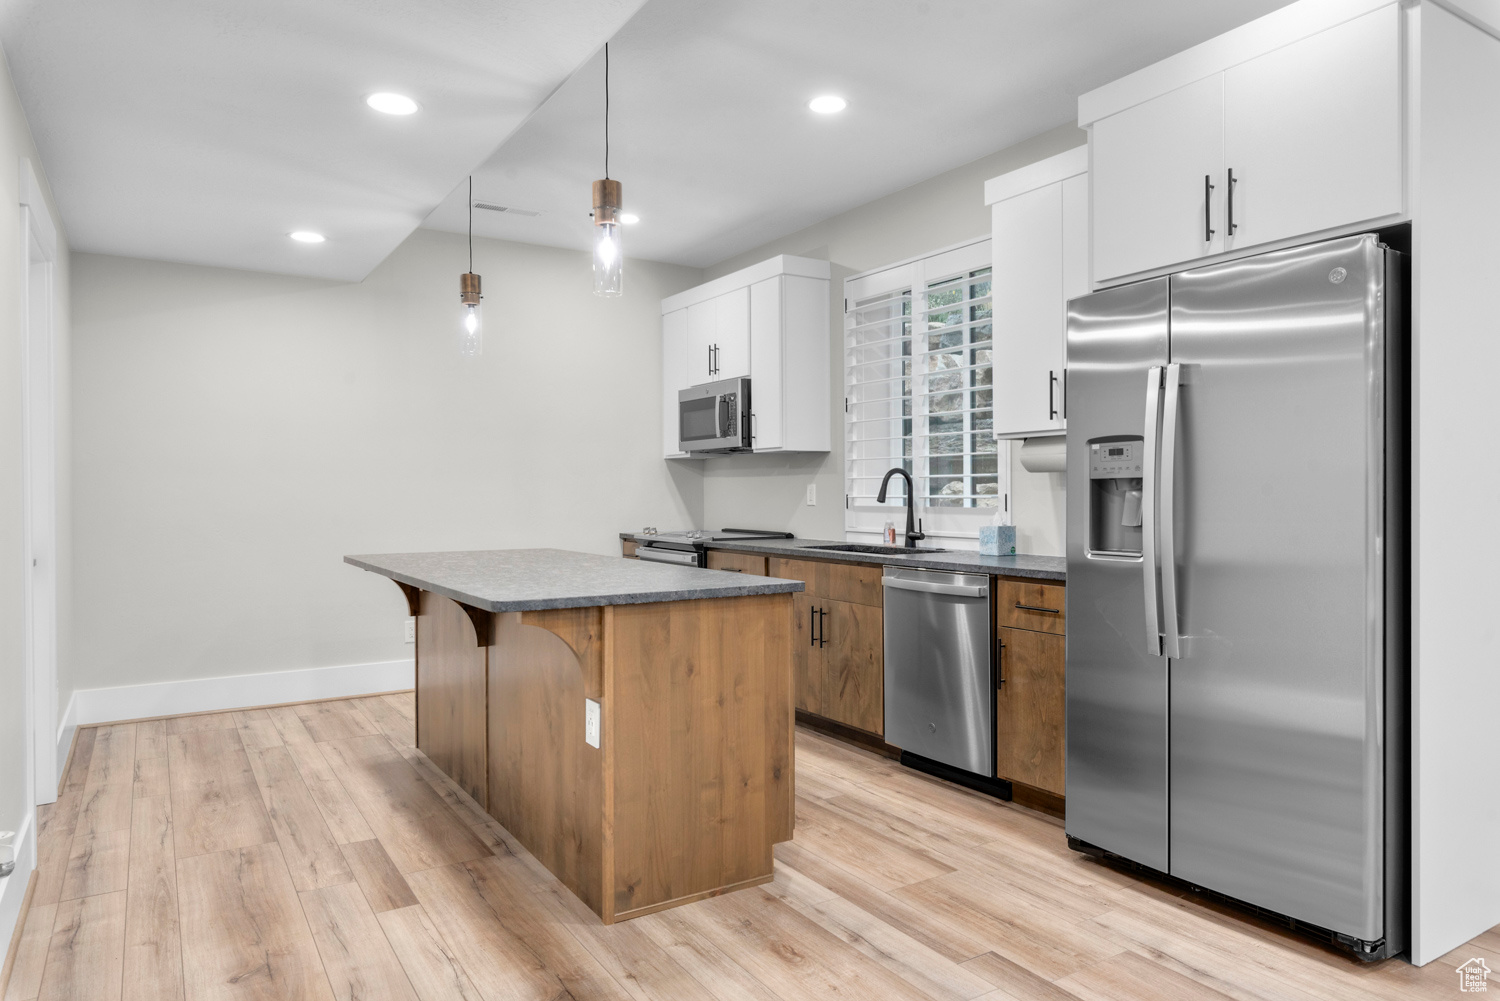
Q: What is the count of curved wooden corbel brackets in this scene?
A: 3